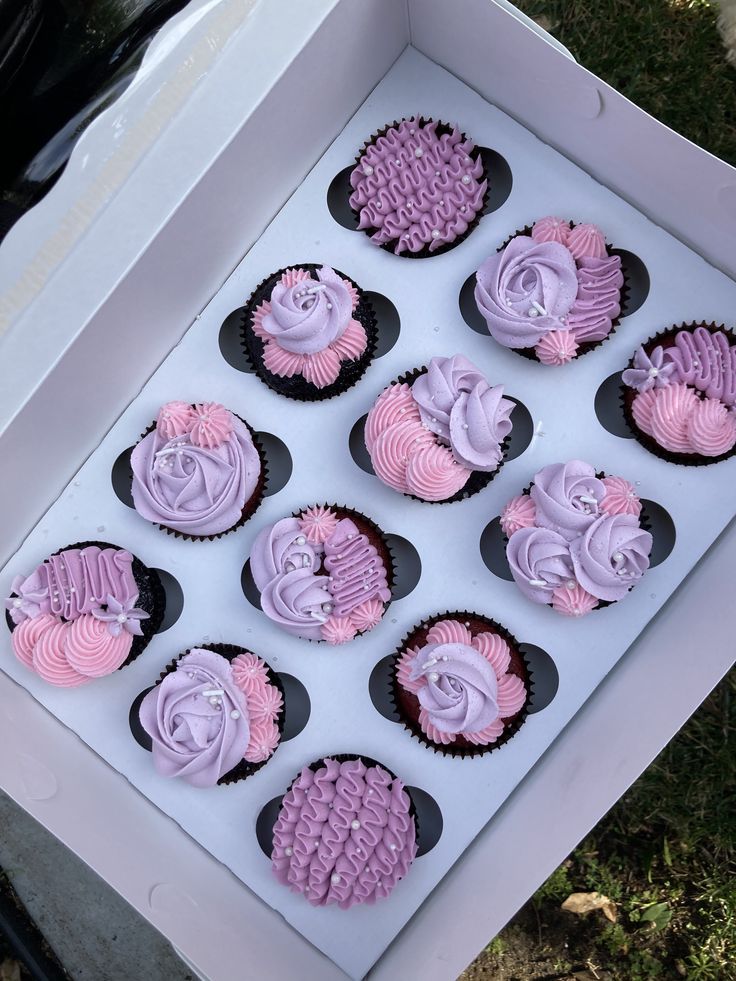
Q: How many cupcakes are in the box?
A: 12